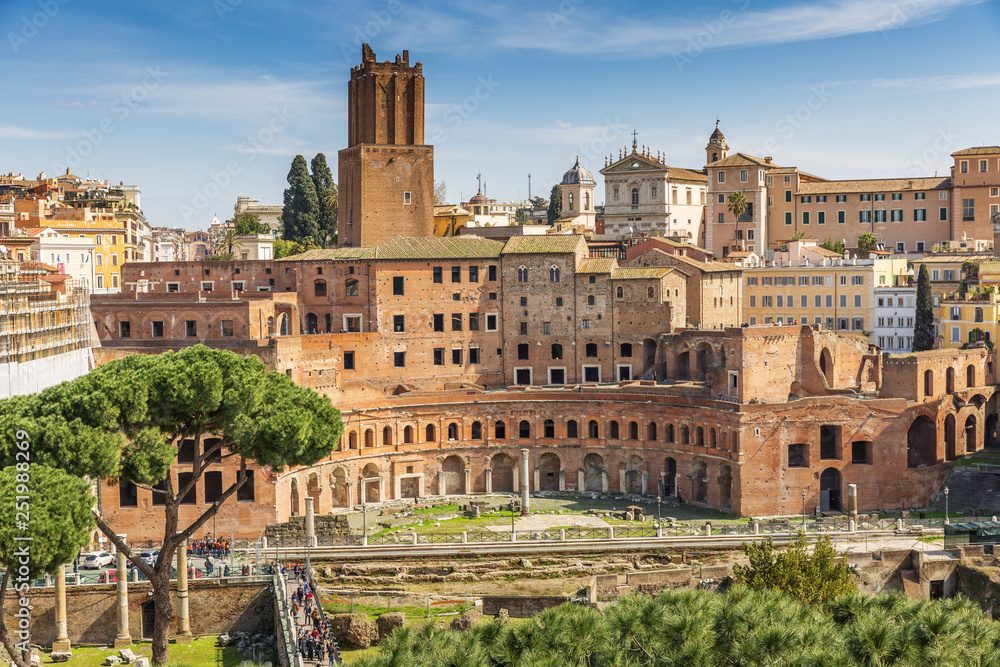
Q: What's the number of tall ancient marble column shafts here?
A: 6